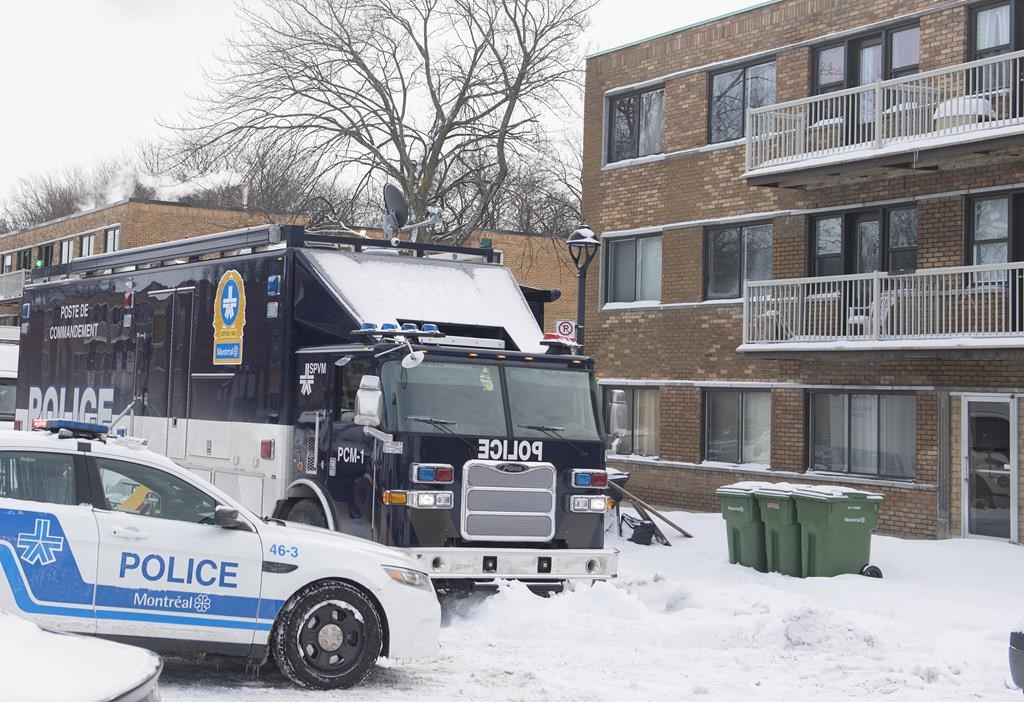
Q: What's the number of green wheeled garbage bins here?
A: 3